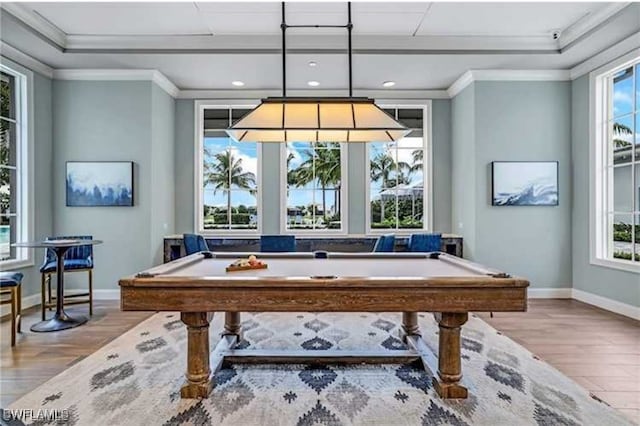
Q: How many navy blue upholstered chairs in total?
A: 6